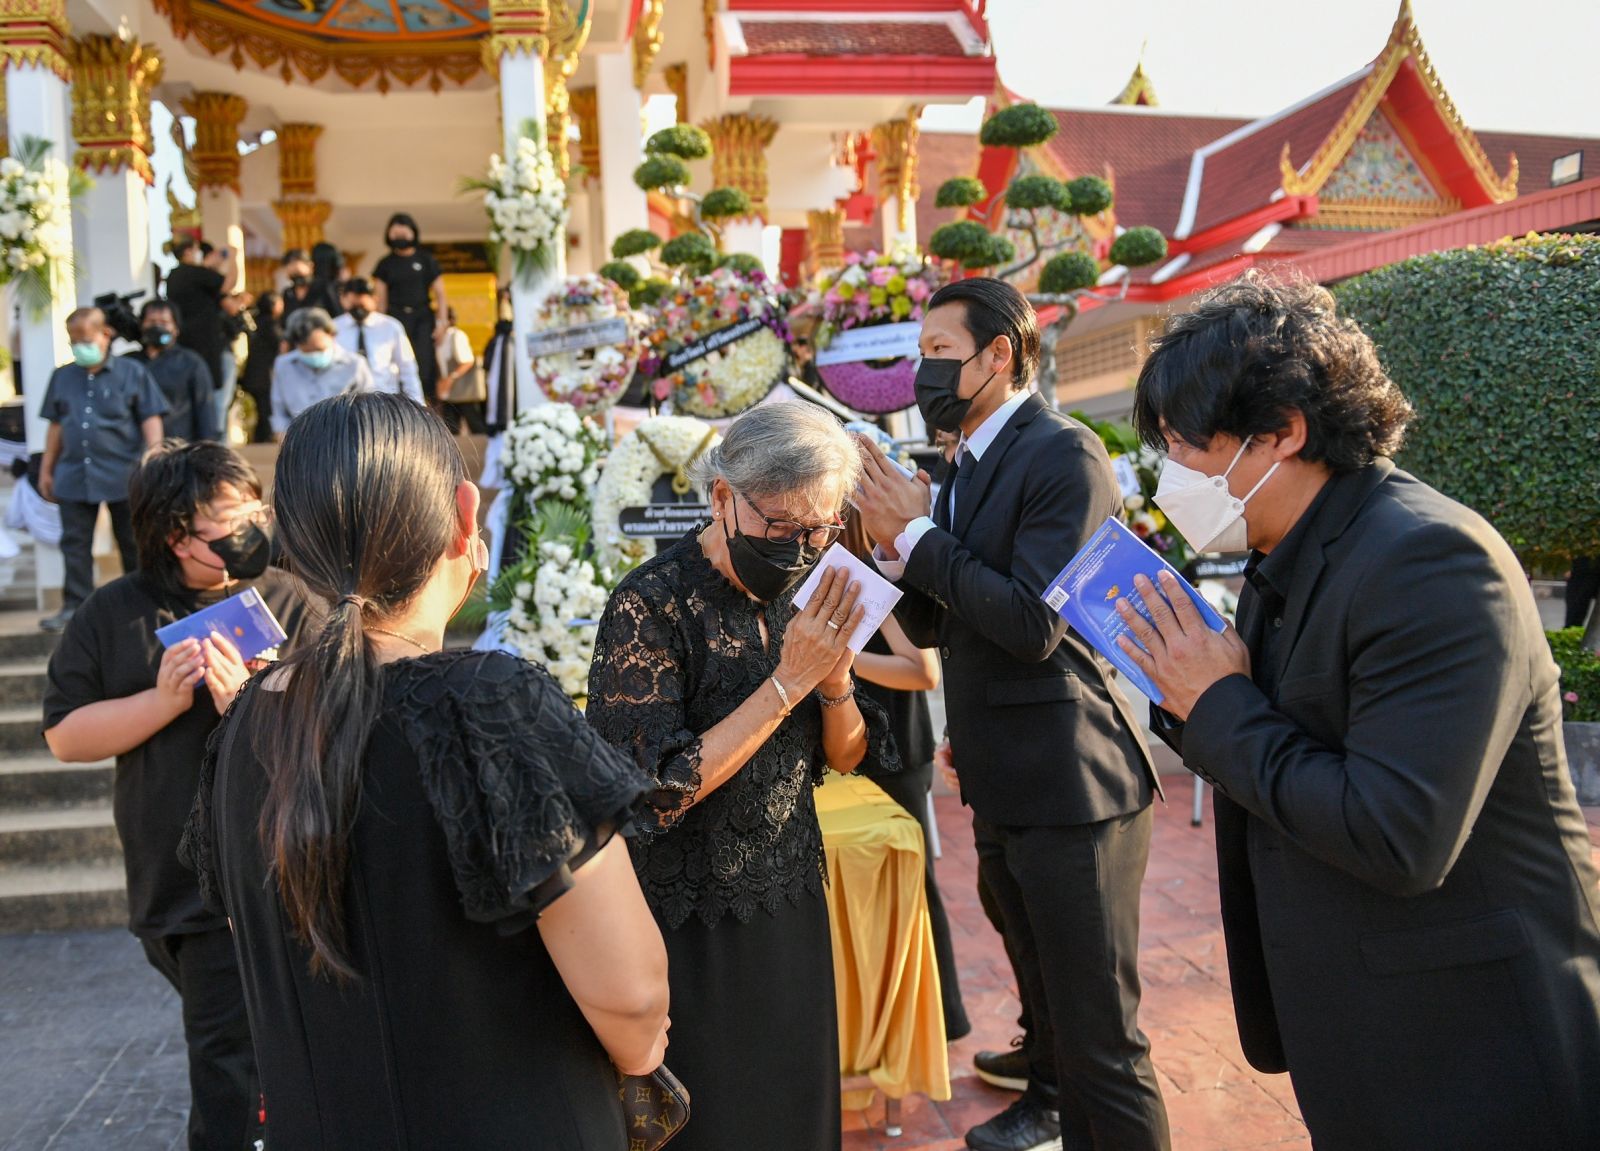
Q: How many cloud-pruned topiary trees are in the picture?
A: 2